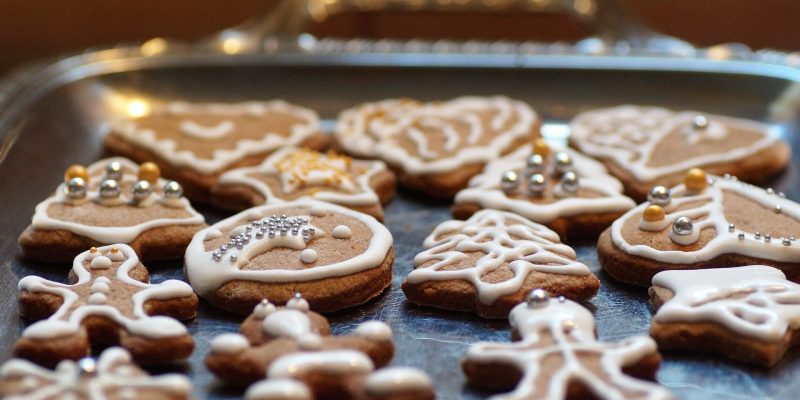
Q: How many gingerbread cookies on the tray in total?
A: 14